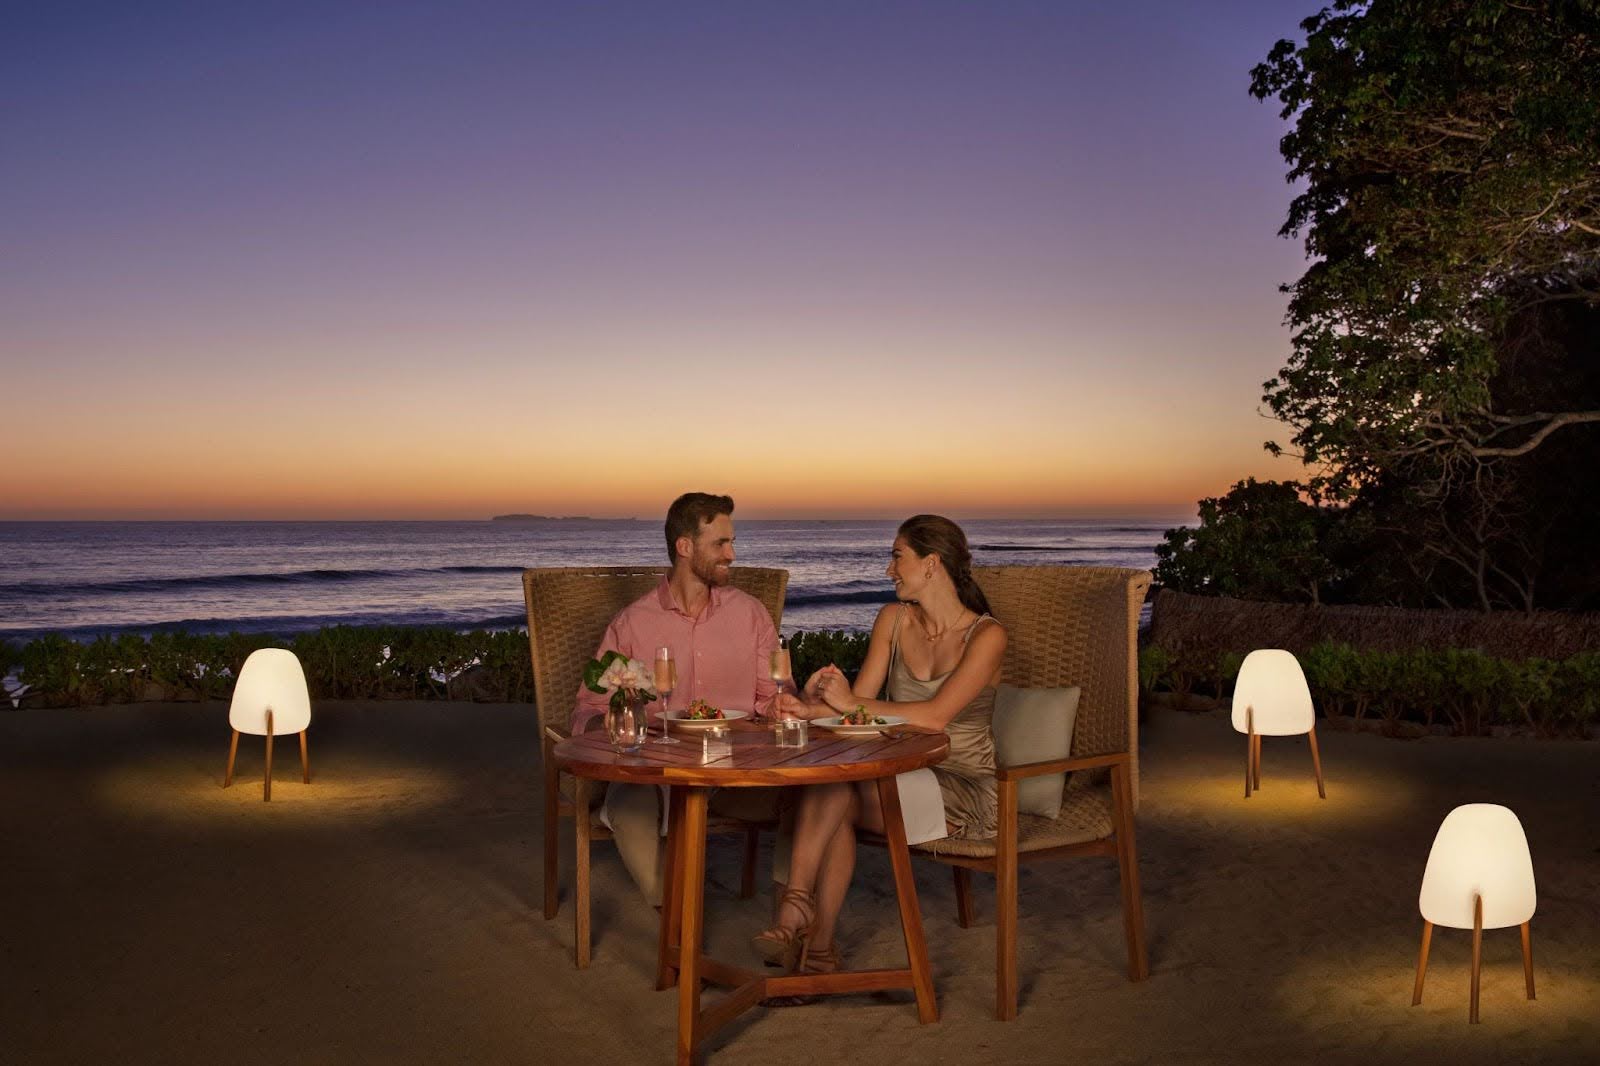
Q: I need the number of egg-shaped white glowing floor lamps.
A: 3